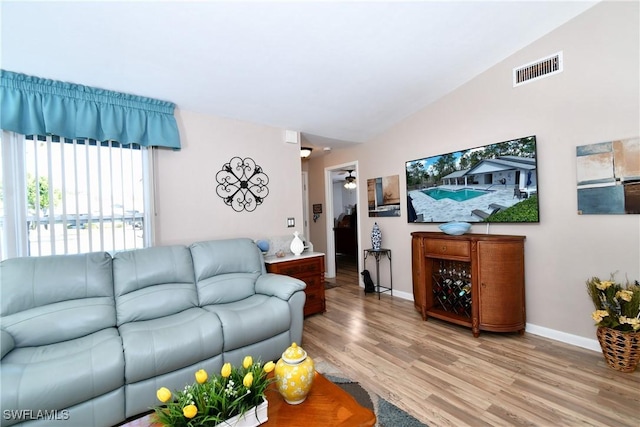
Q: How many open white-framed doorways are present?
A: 1